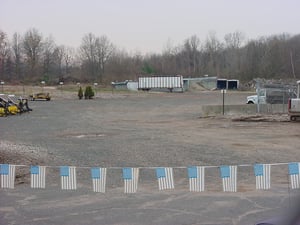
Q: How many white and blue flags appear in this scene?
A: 10